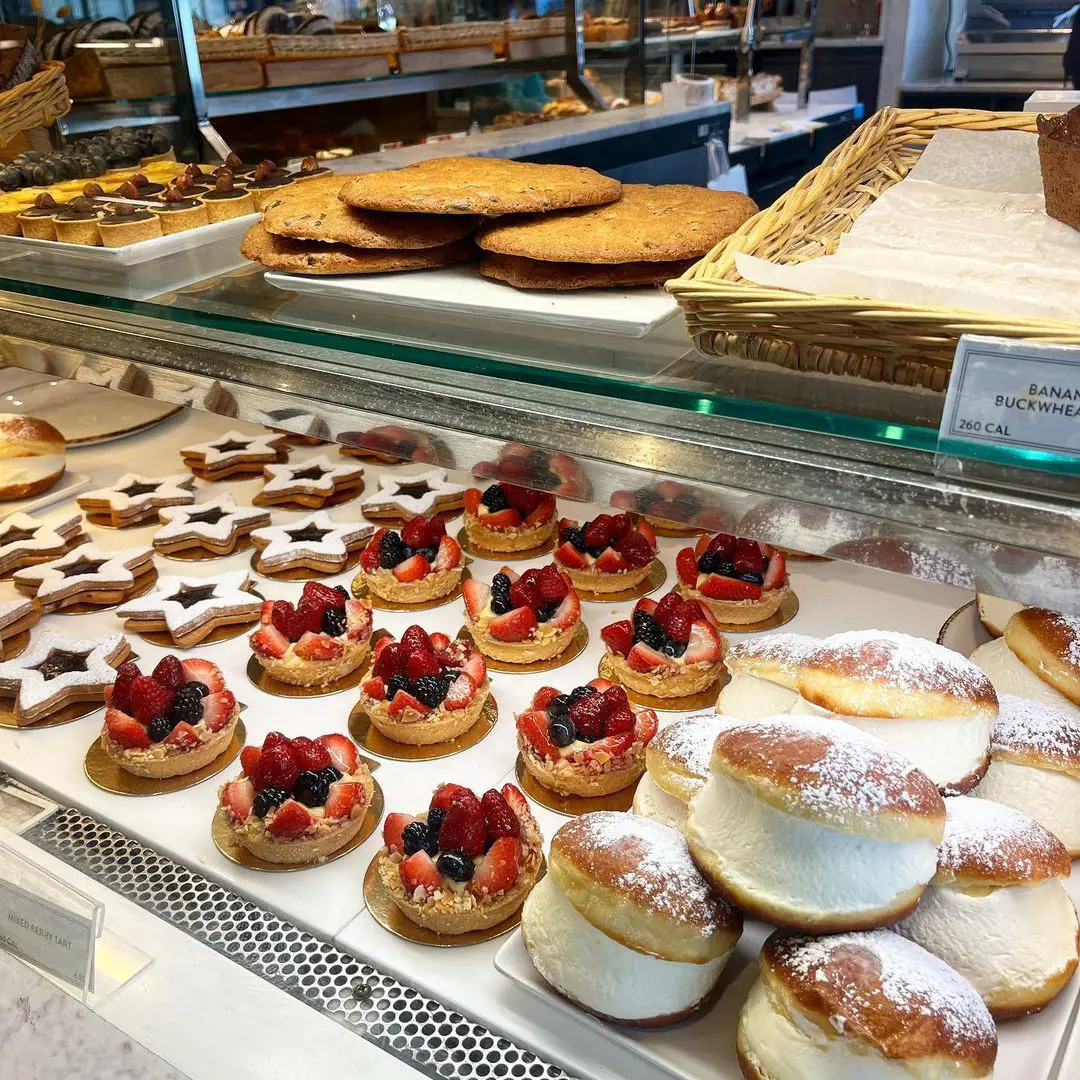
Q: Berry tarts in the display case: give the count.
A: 12